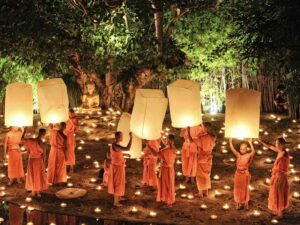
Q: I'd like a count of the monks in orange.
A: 12